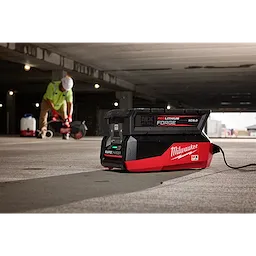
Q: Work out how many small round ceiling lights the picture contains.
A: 7